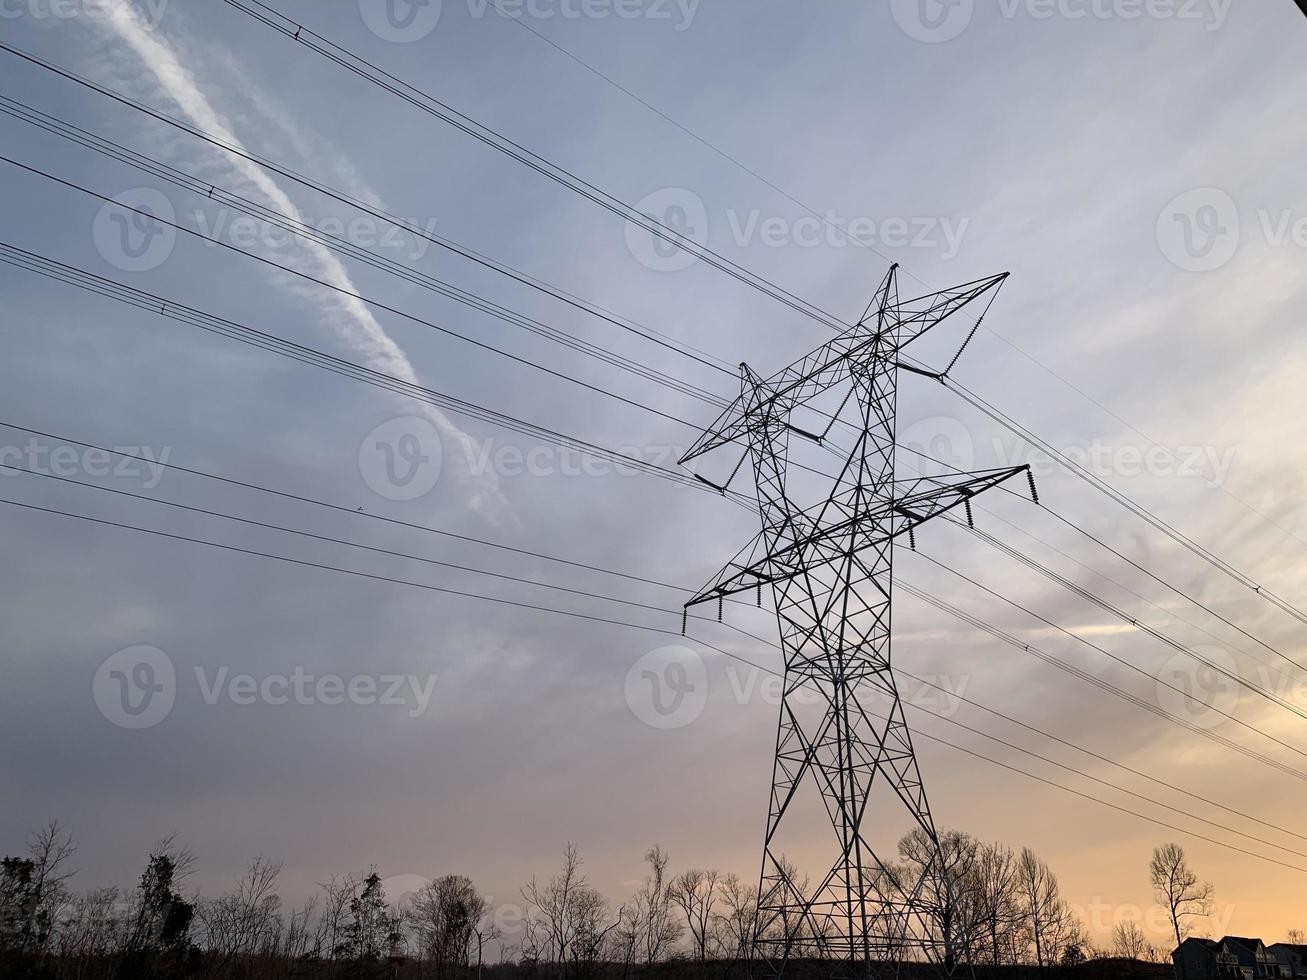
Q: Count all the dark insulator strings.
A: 12